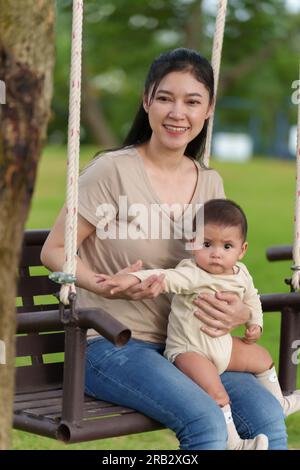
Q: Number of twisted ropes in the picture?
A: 3